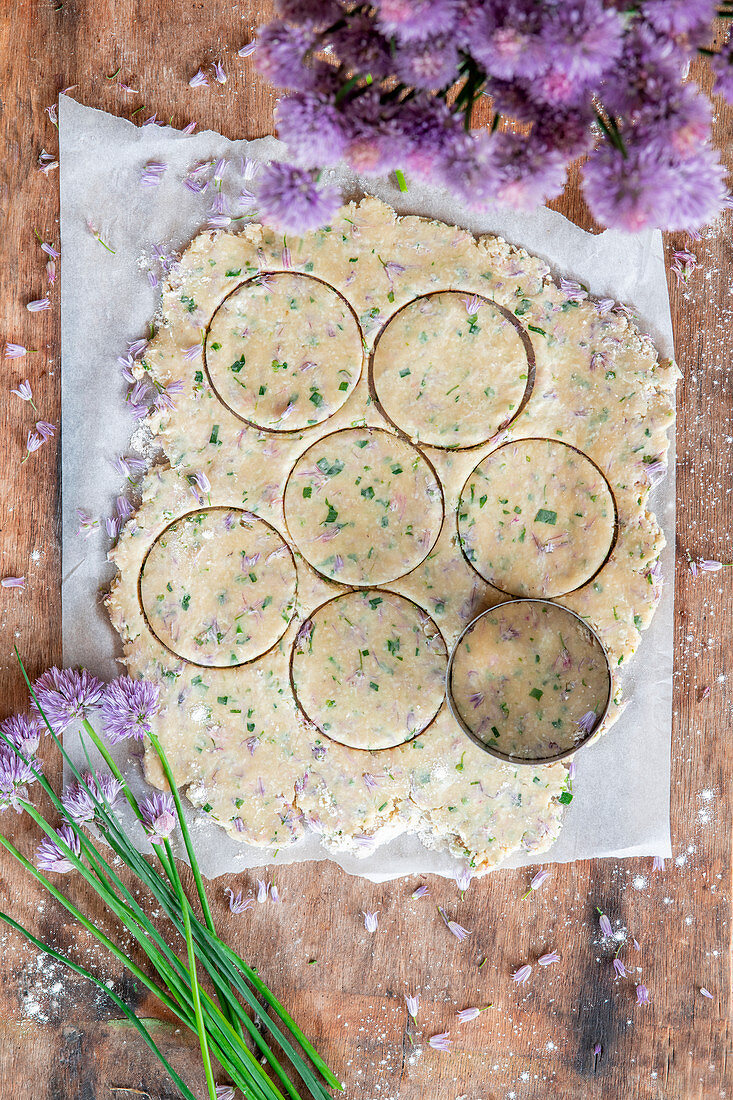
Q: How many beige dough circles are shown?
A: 7